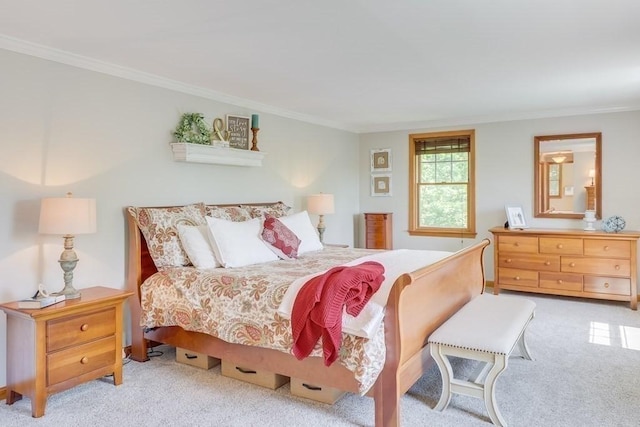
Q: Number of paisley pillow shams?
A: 3